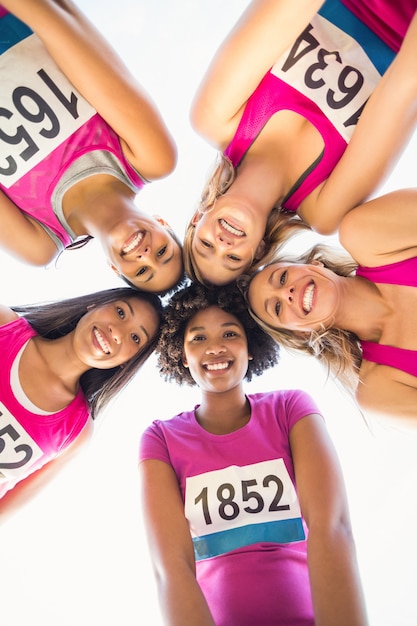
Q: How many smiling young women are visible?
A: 5